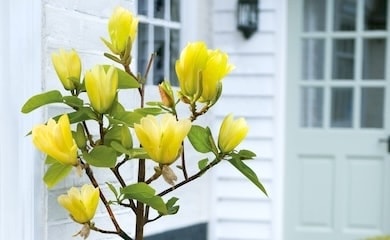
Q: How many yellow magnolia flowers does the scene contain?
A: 9